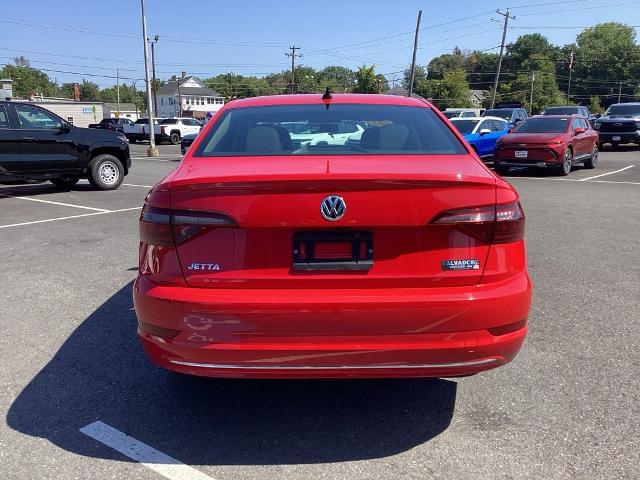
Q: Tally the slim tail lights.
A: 2